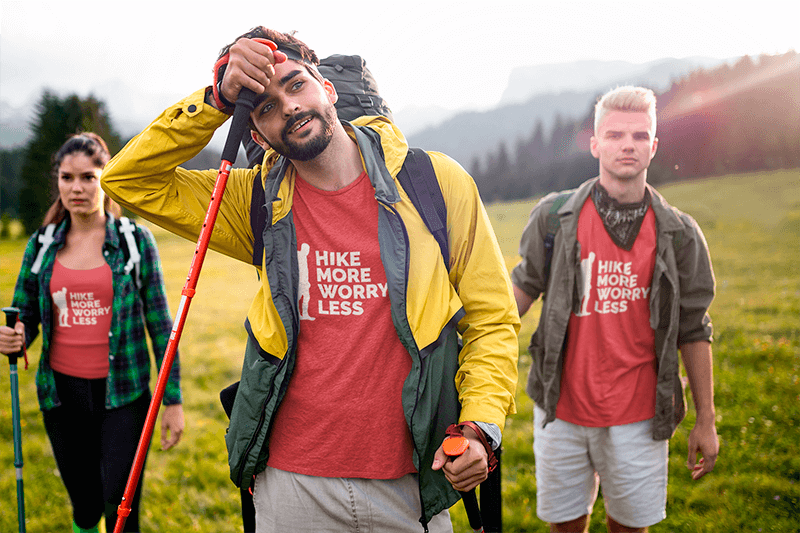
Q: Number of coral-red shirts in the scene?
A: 3